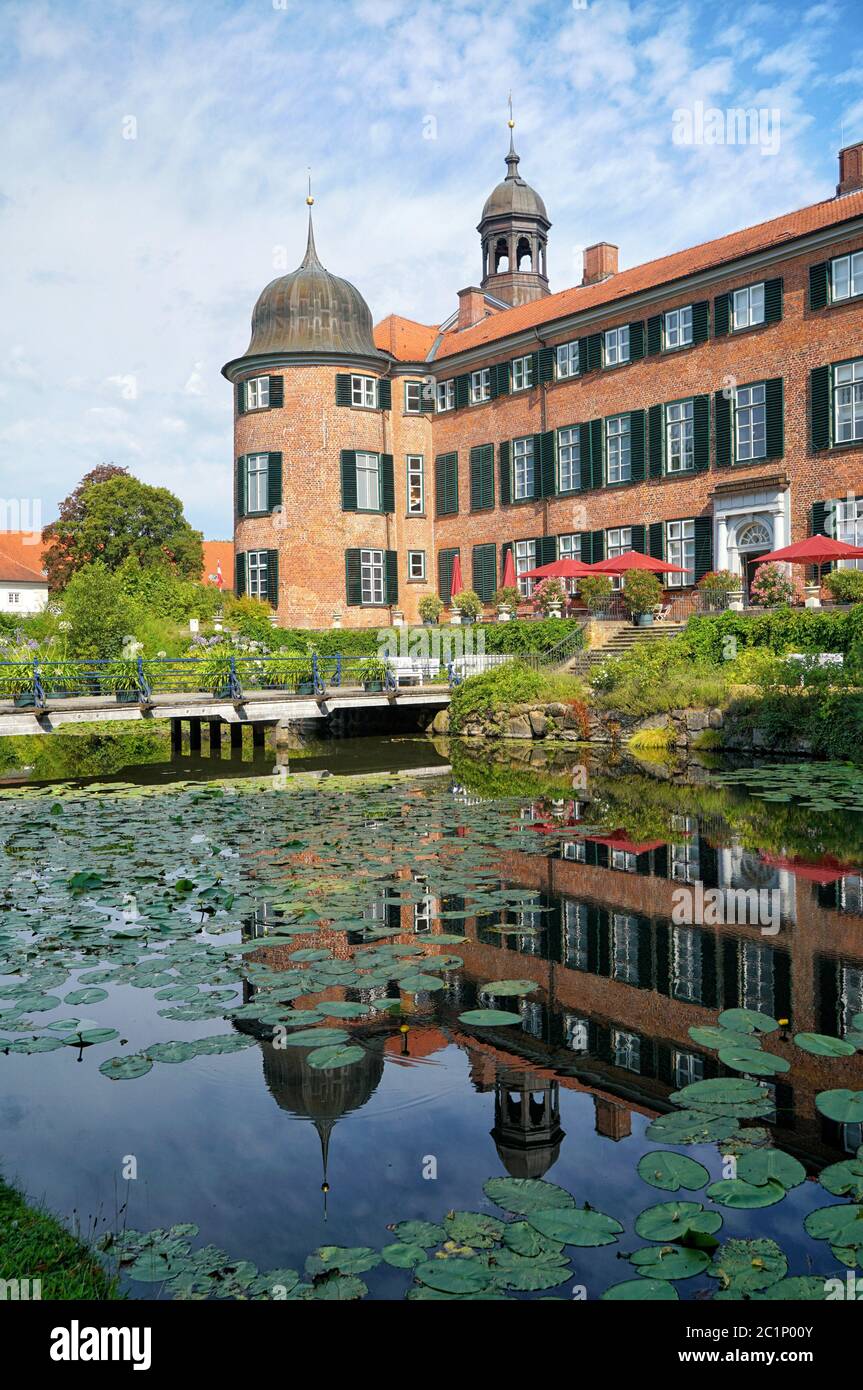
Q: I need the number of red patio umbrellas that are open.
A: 3